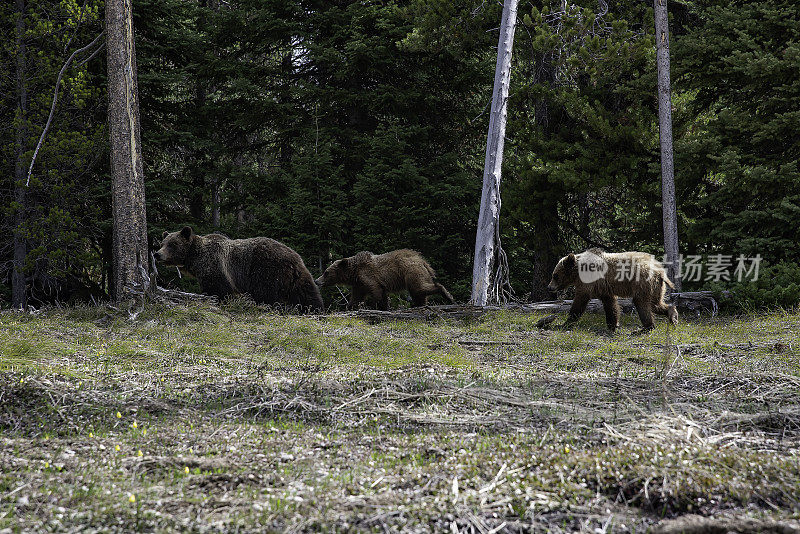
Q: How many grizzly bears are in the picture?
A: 3